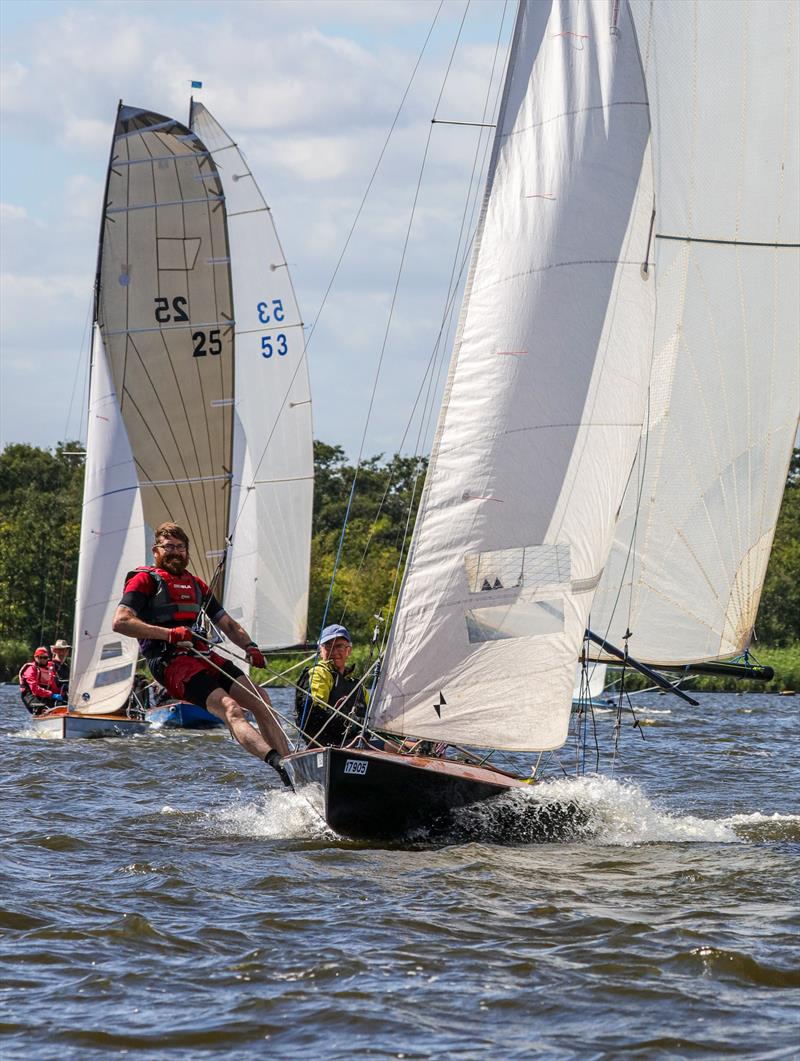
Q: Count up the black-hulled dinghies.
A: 1